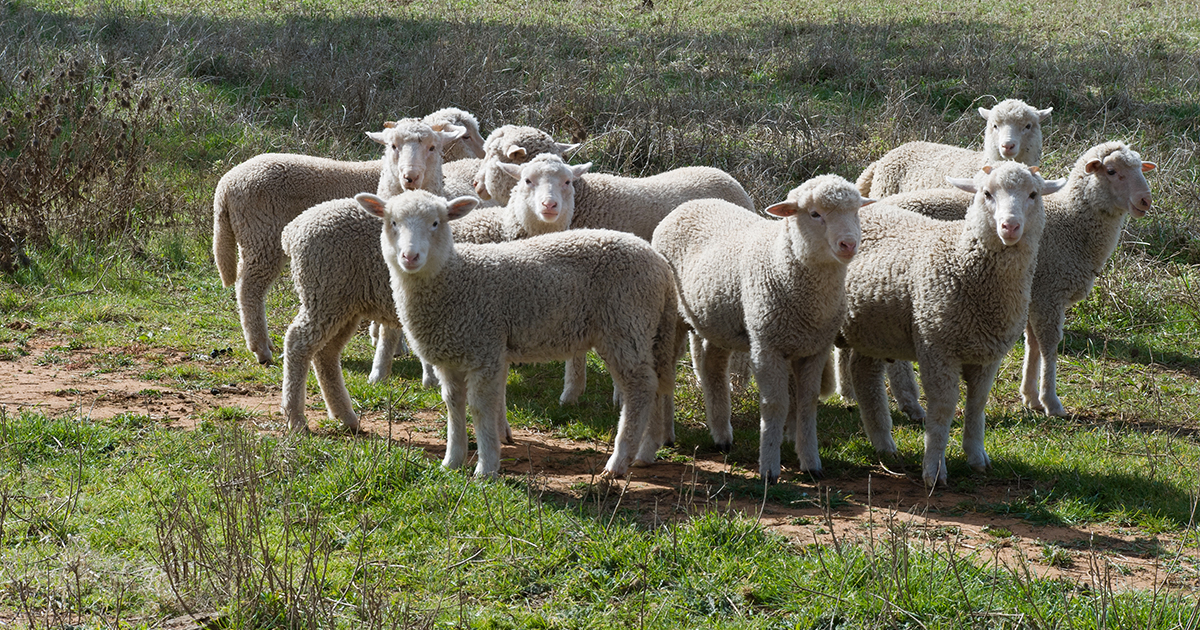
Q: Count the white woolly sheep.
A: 9